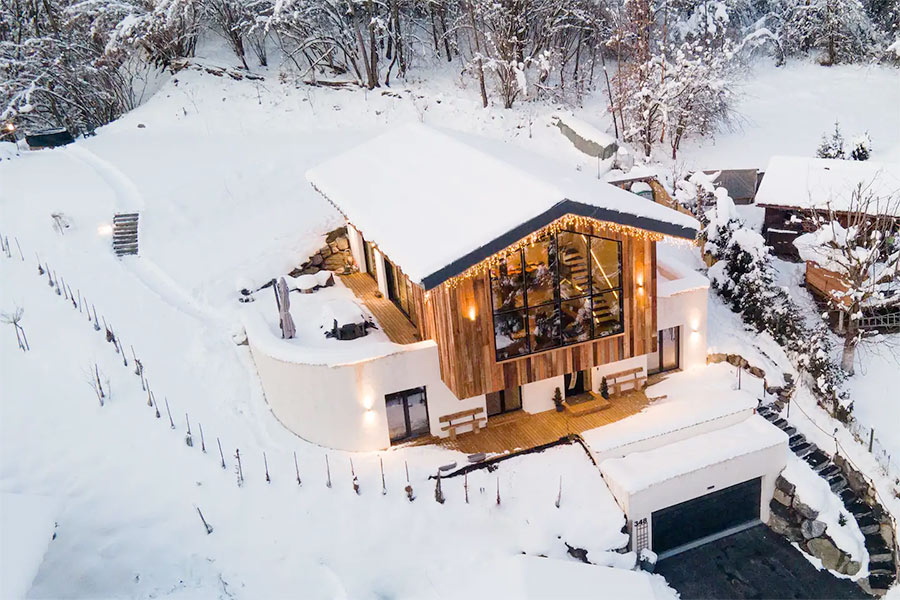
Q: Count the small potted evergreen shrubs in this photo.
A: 2